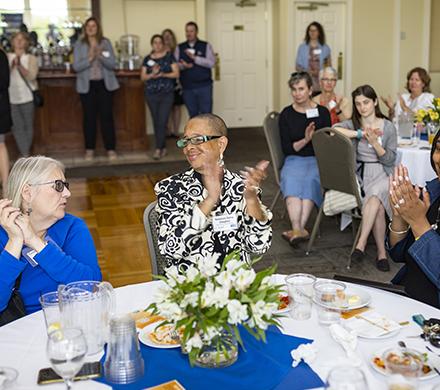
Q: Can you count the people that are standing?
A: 7